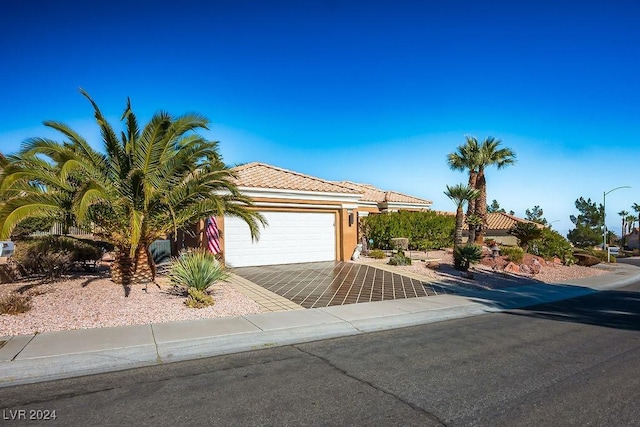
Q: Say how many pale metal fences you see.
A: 1